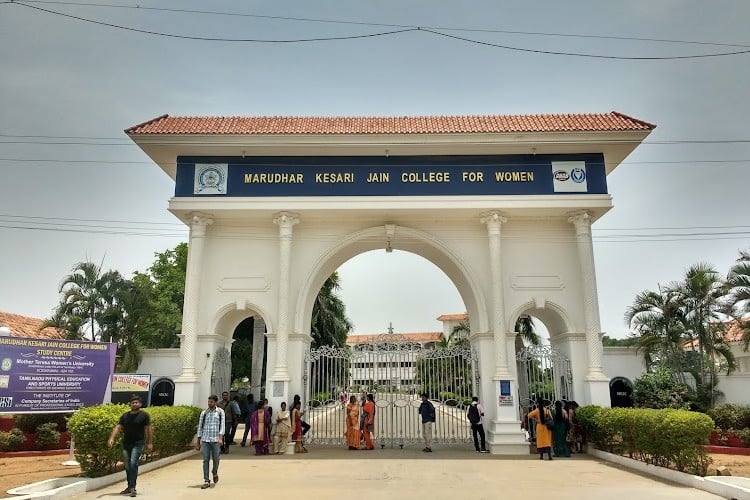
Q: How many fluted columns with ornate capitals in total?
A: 4